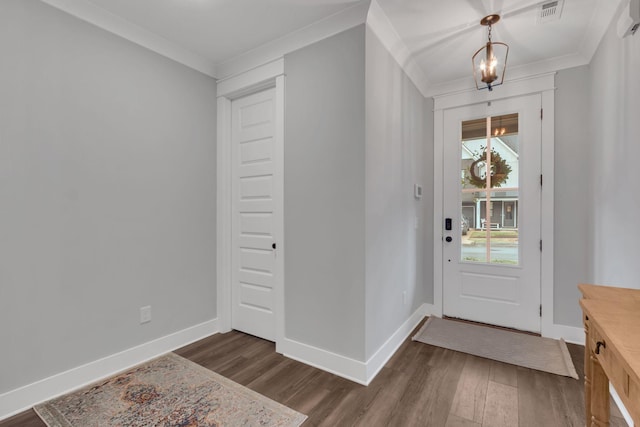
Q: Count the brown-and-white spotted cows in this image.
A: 0